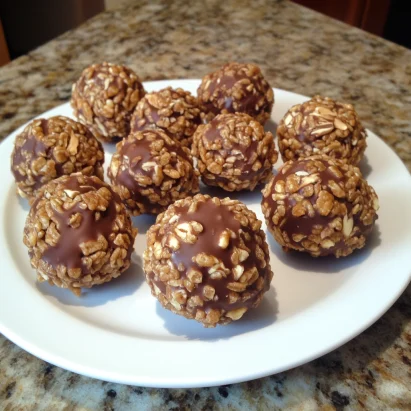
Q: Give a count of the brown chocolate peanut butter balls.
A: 10